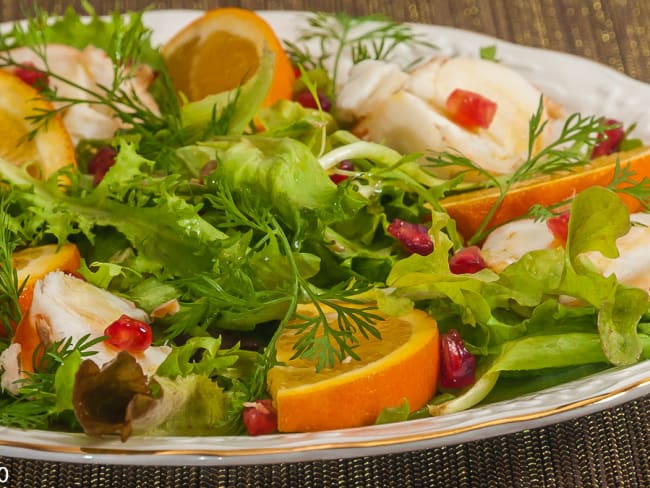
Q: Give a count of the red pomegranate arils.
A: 12